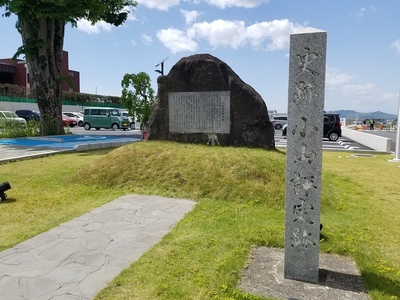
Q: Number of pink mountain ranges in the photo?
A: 0